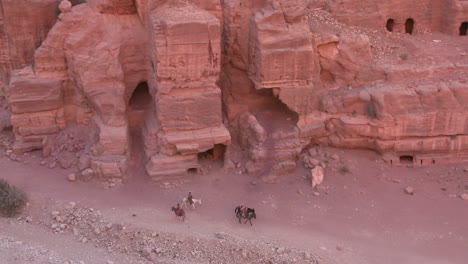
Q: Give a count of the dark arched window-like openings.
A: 3